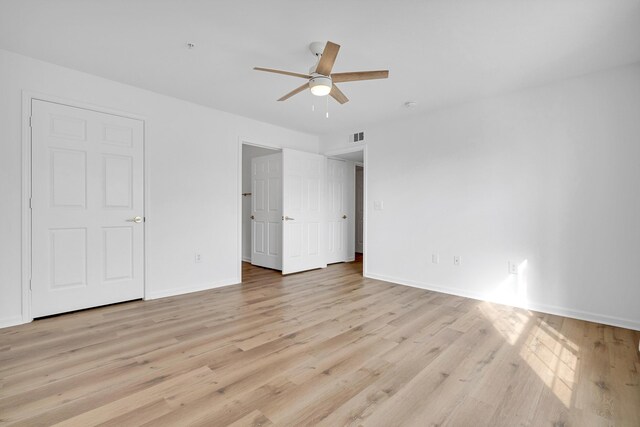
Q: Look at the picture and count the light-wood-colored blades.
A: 5